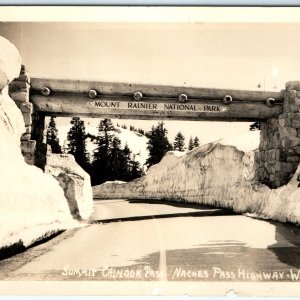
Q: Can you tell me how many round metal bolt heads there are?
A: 6